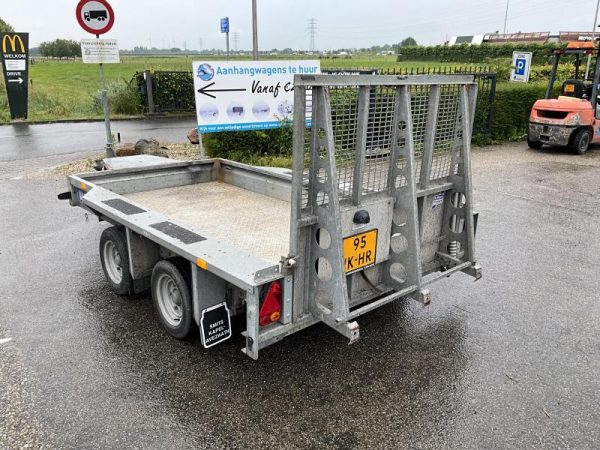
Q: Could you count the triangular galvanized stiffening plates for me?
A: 3